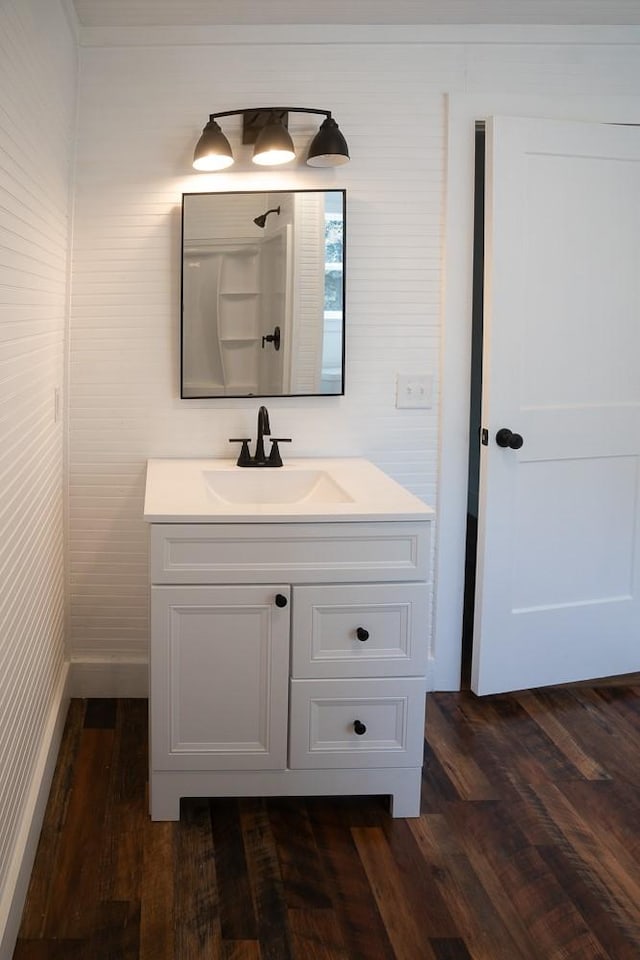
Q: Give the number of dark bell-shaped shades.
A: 3